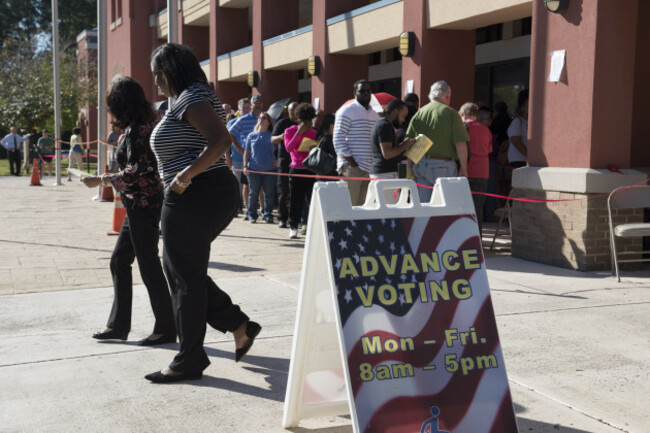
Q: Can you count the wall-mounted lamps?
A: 4